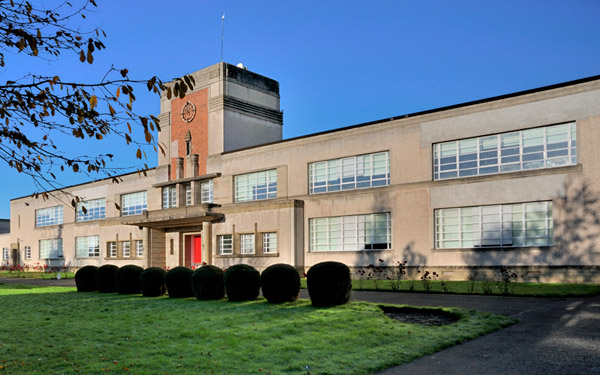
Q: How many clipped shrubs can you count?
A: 9